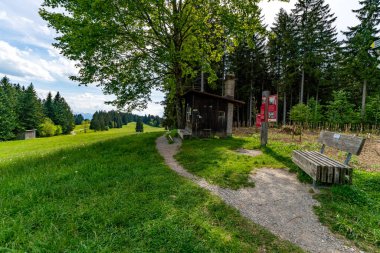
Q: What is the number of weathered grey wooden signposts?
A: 1